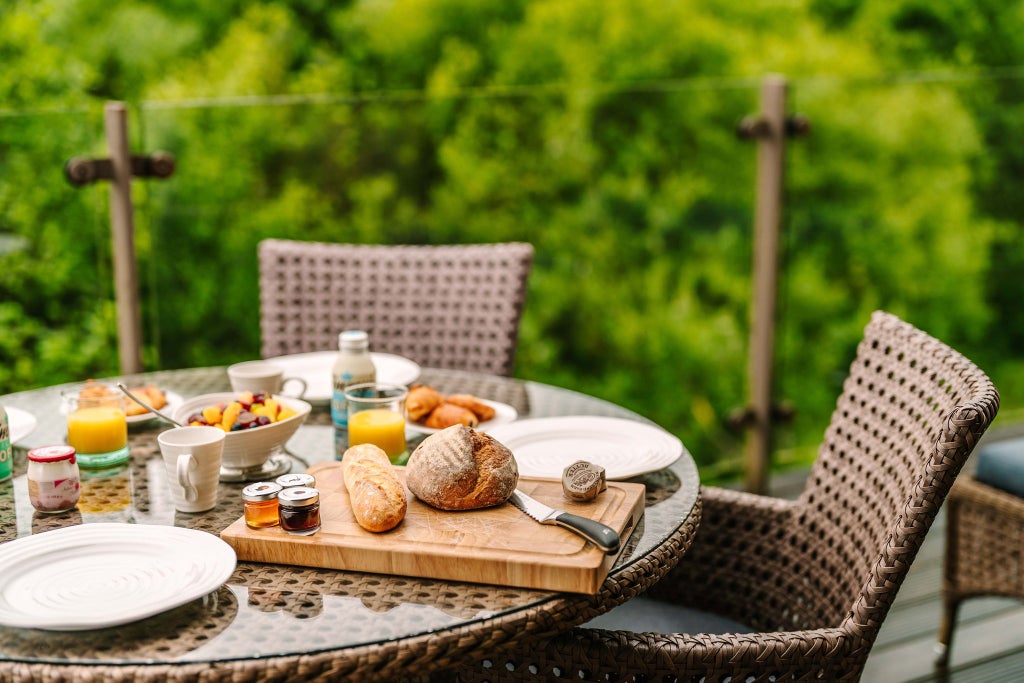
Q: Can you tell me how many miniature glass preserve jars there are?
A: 3